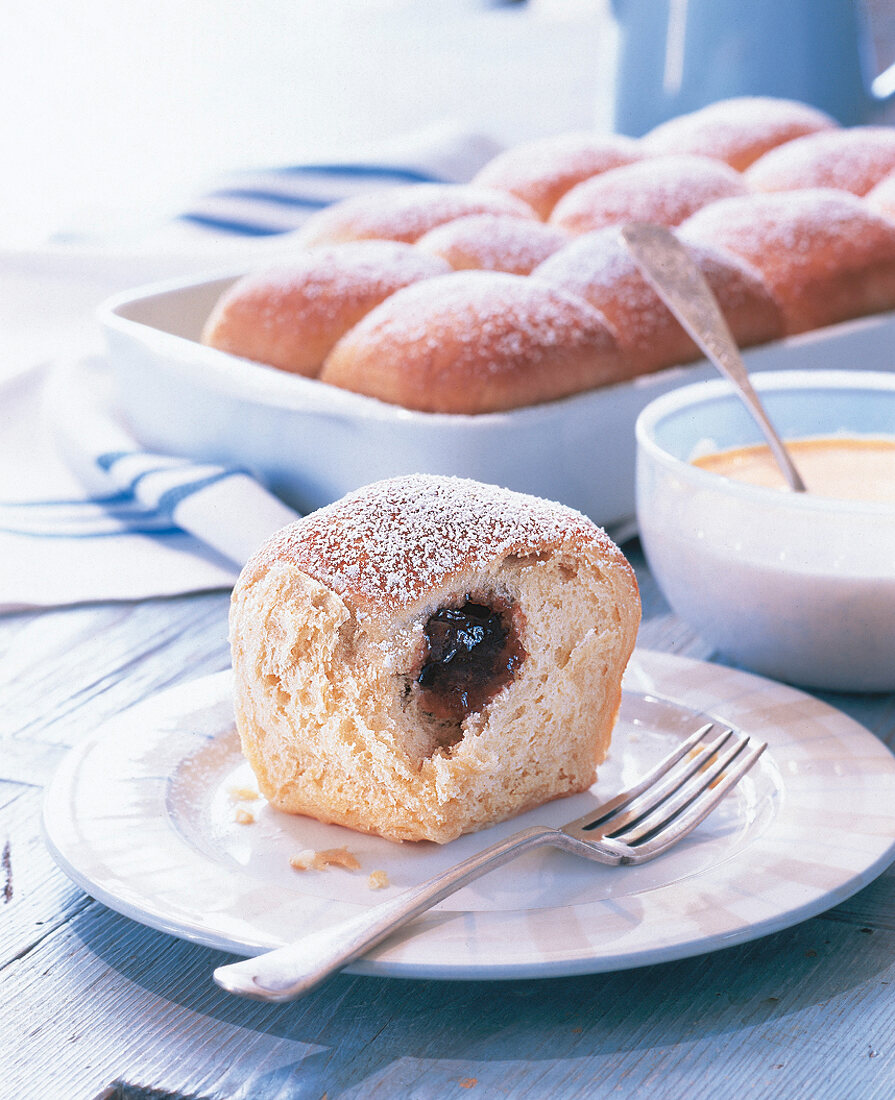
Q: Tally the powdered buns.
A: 12